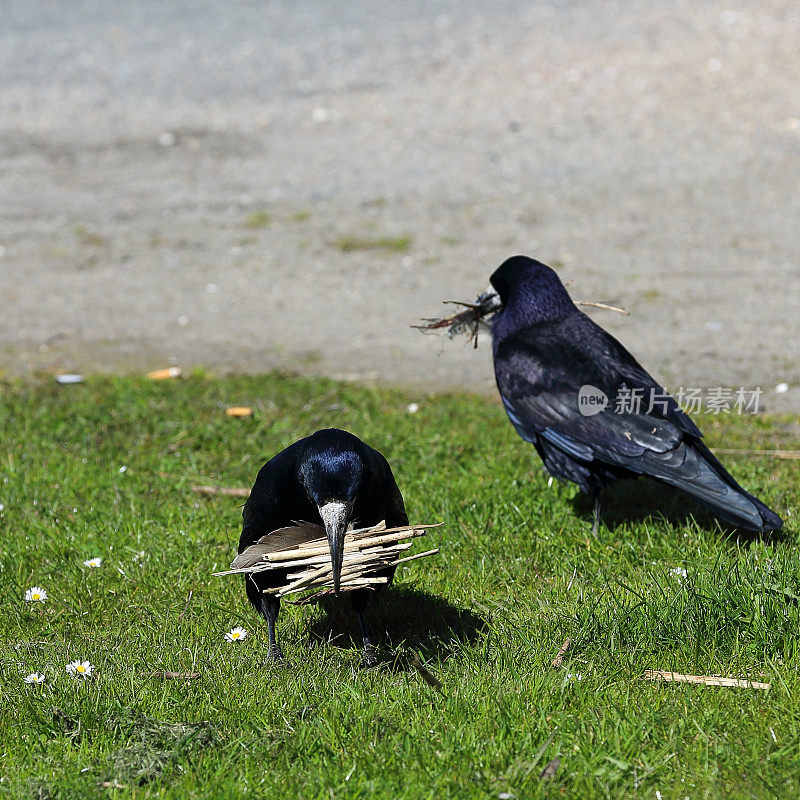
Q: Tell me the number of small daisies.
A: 5